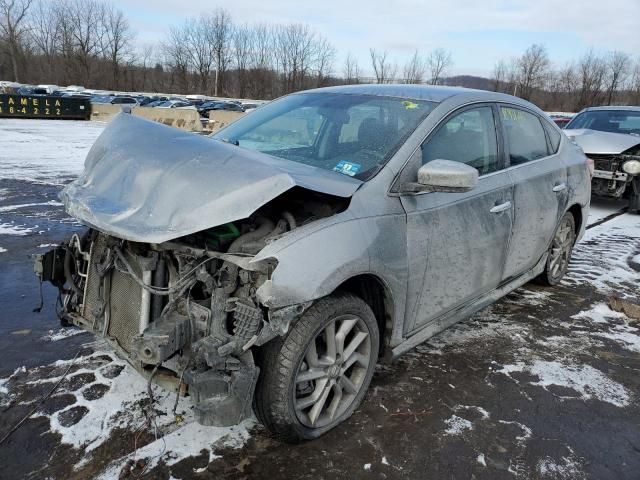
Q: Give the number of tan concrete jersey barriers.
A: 3